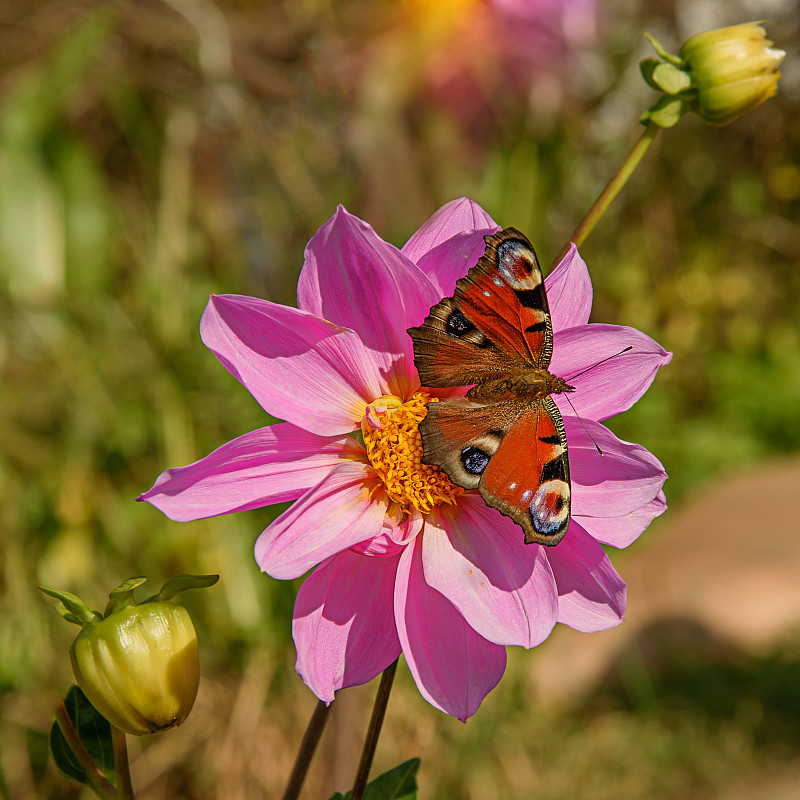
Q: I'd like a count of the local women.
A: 0